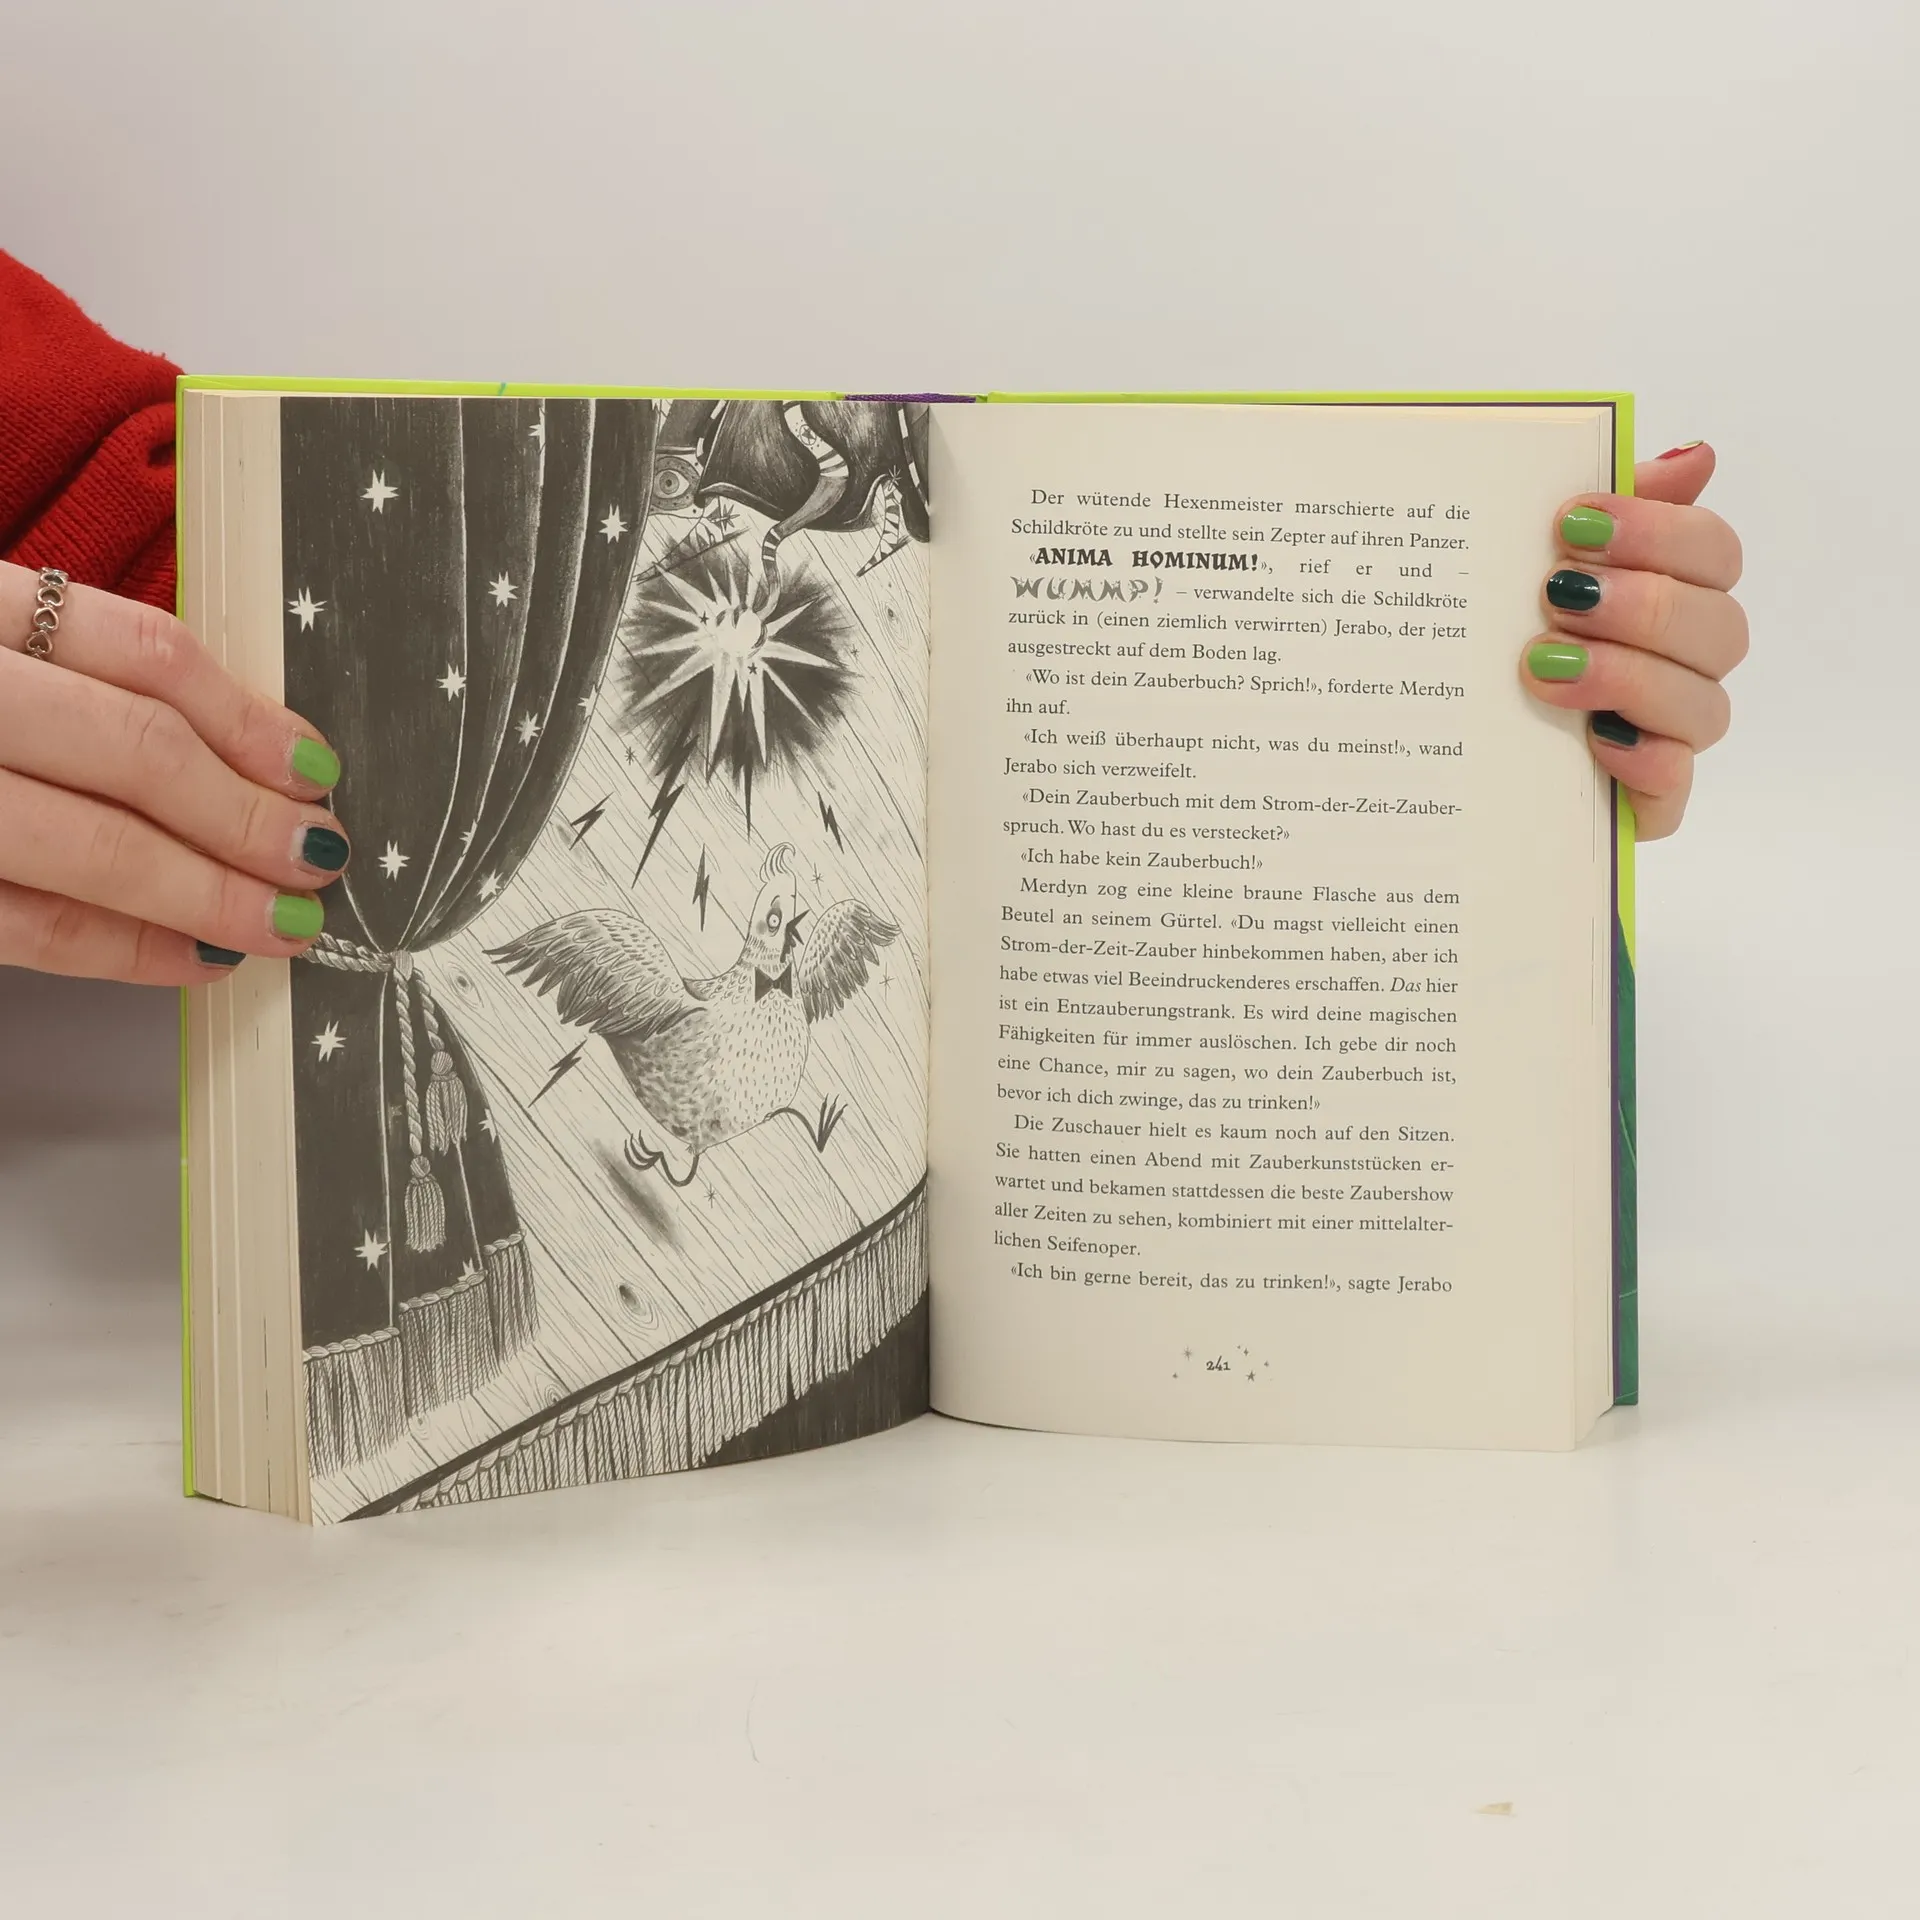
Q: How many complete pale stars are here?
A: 10